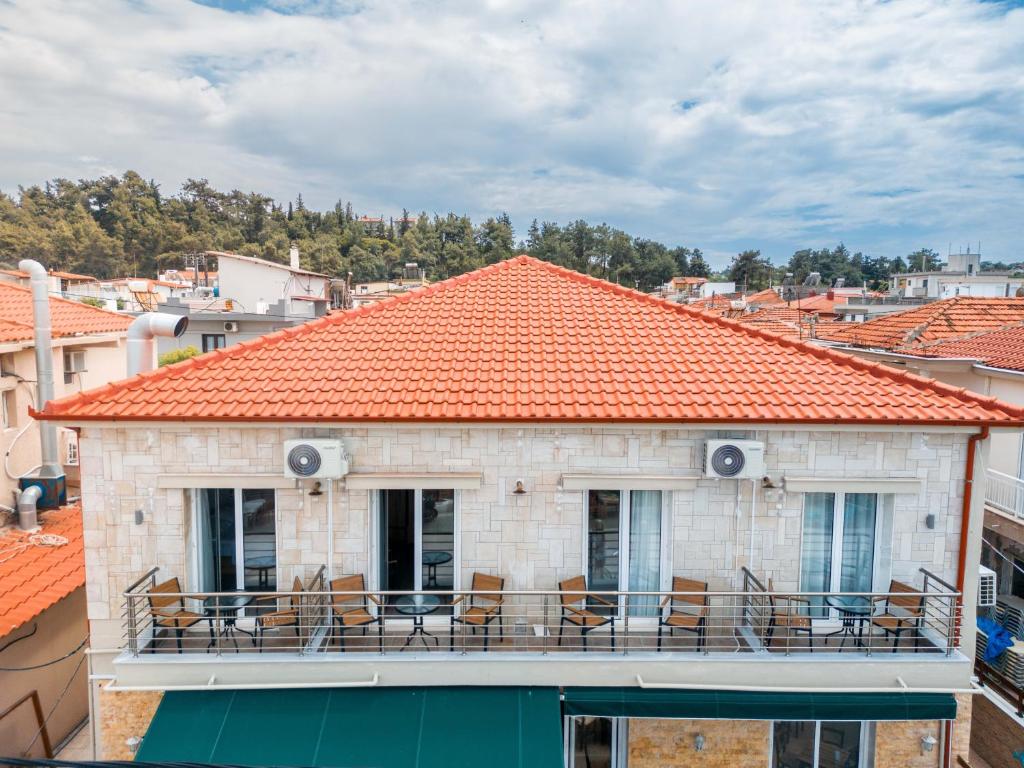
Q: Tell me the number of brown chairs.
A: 8